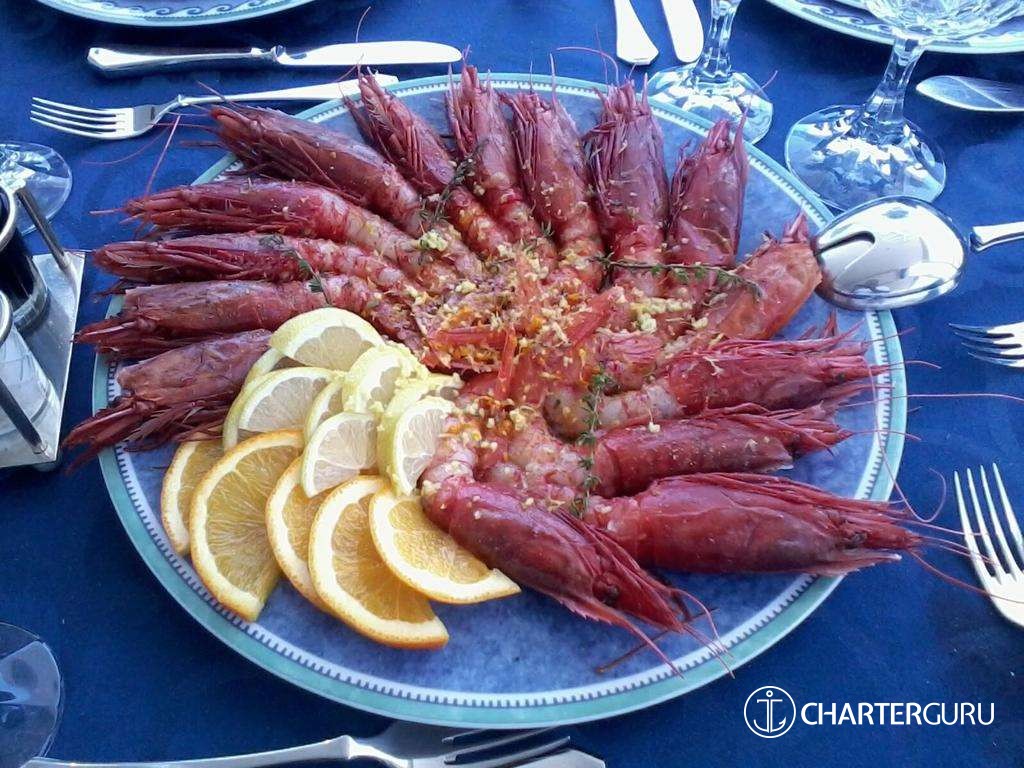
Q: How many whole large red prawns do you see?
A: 15